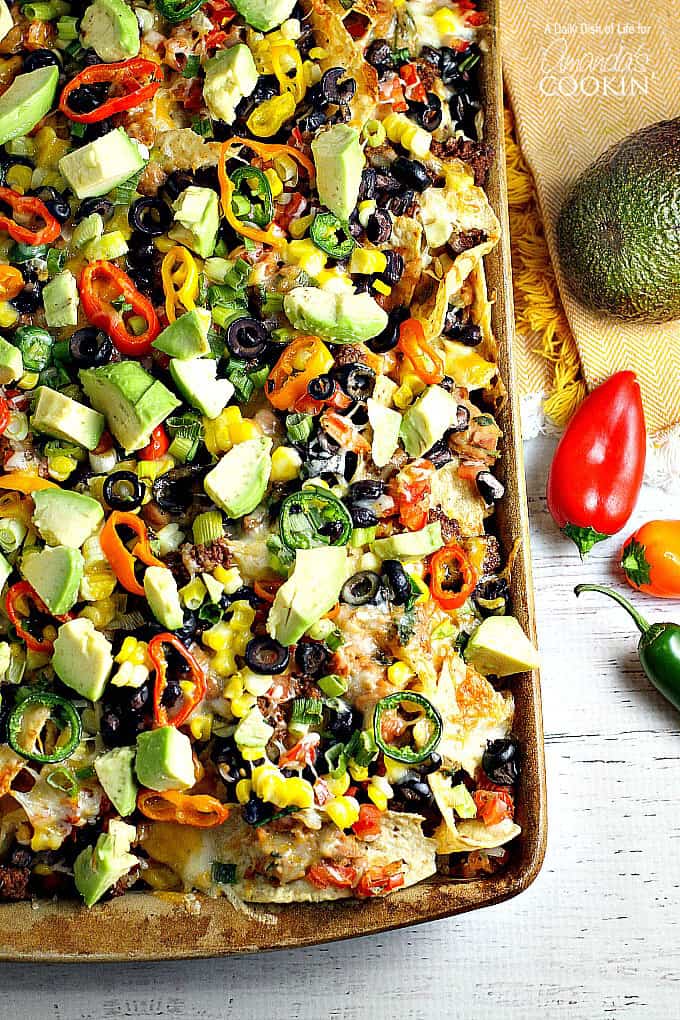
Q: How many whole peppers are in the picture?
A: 3